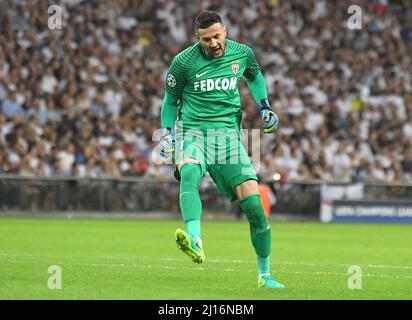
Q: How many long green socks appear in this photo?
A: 2